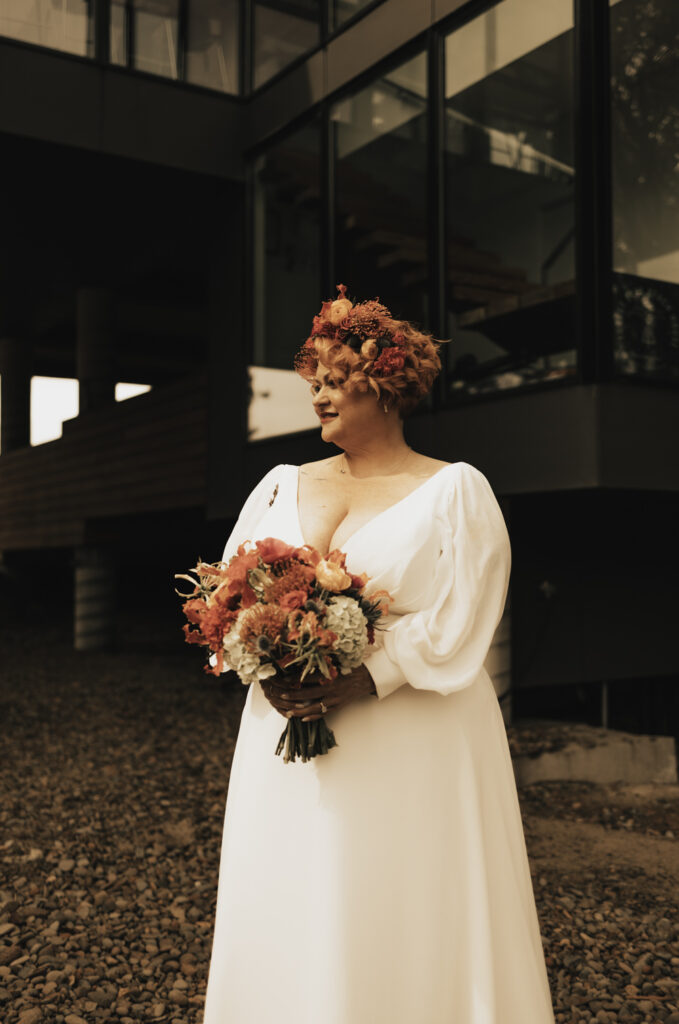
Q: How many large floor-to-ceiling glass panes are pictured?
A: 4